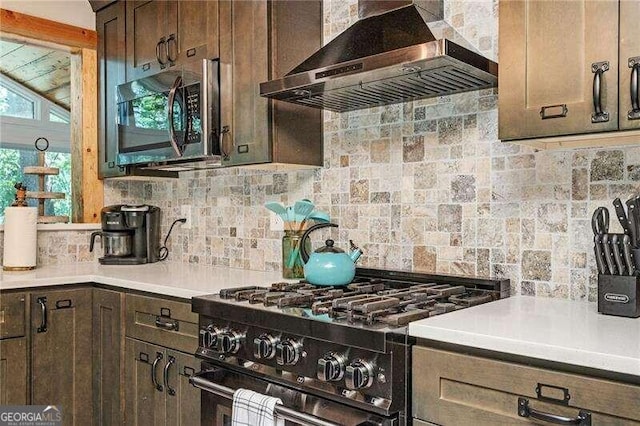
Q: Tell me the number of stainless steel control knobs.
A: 6